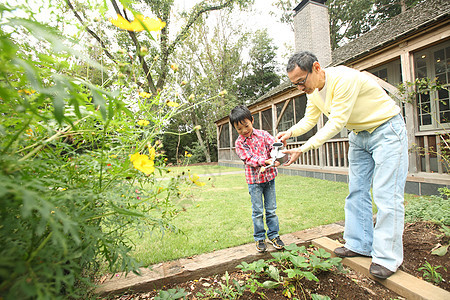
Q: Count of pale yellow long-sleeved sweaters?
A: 1